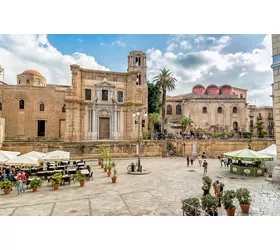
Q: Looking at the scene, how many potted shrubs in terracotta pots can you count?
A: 11